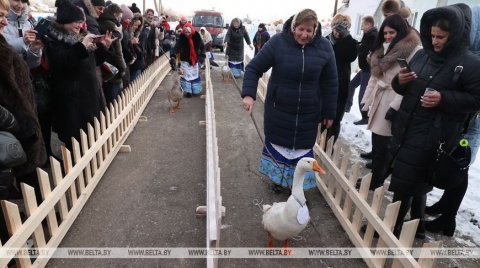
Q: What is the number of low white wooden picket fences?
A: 3